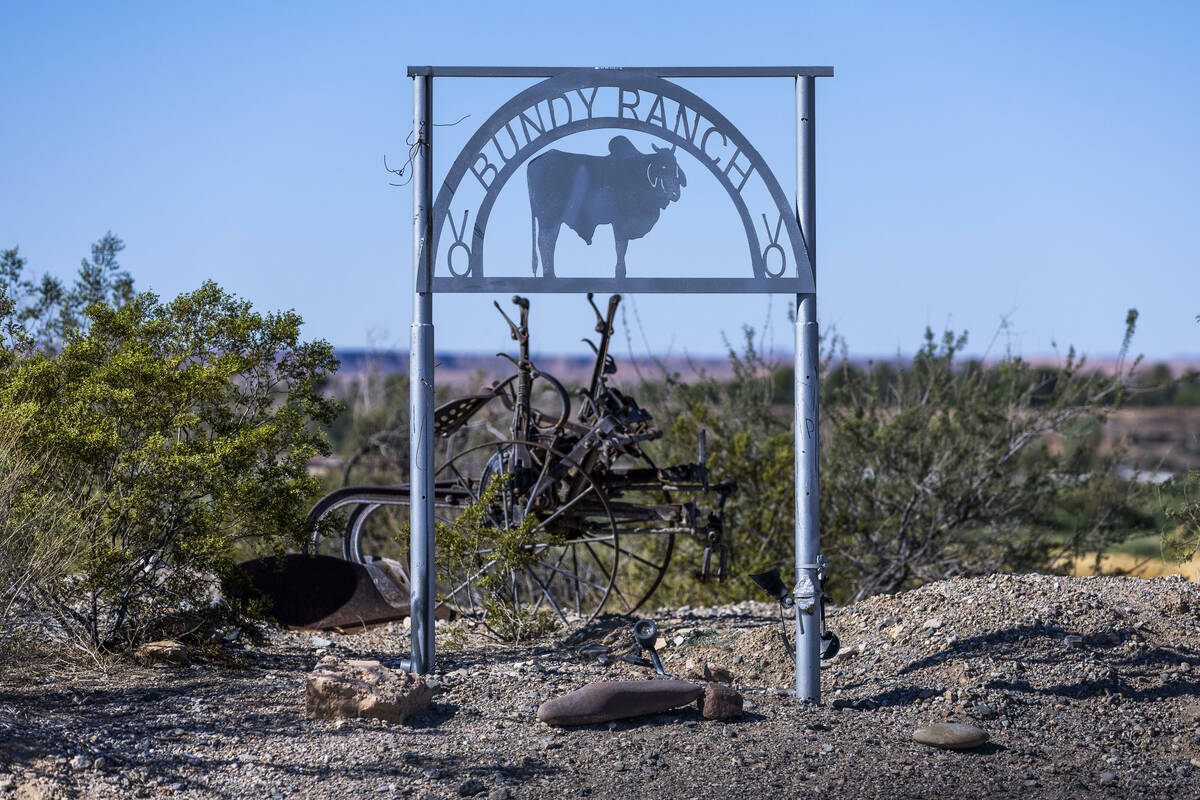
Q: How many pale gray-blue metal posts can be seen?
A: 2